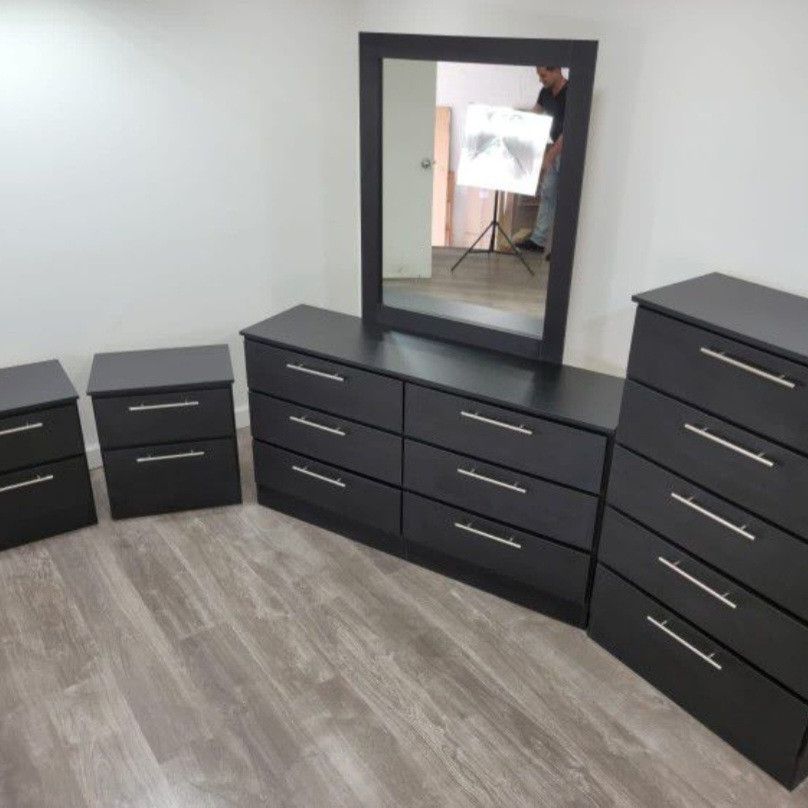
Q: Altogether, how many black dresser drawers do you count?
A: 15